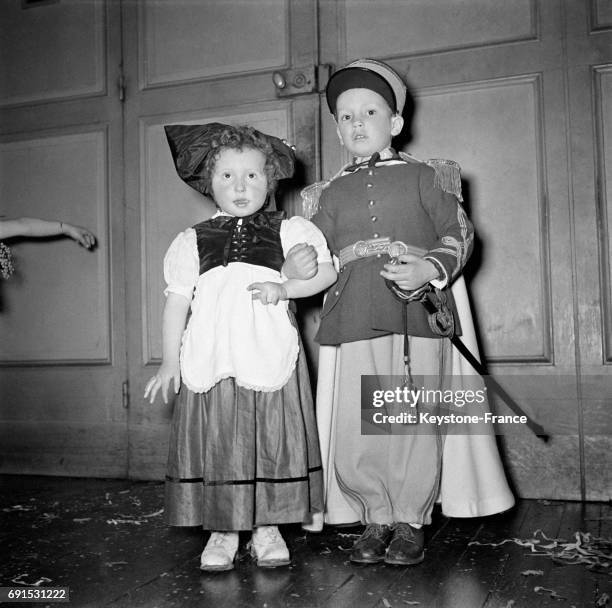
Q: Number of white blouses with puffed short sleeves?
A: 1